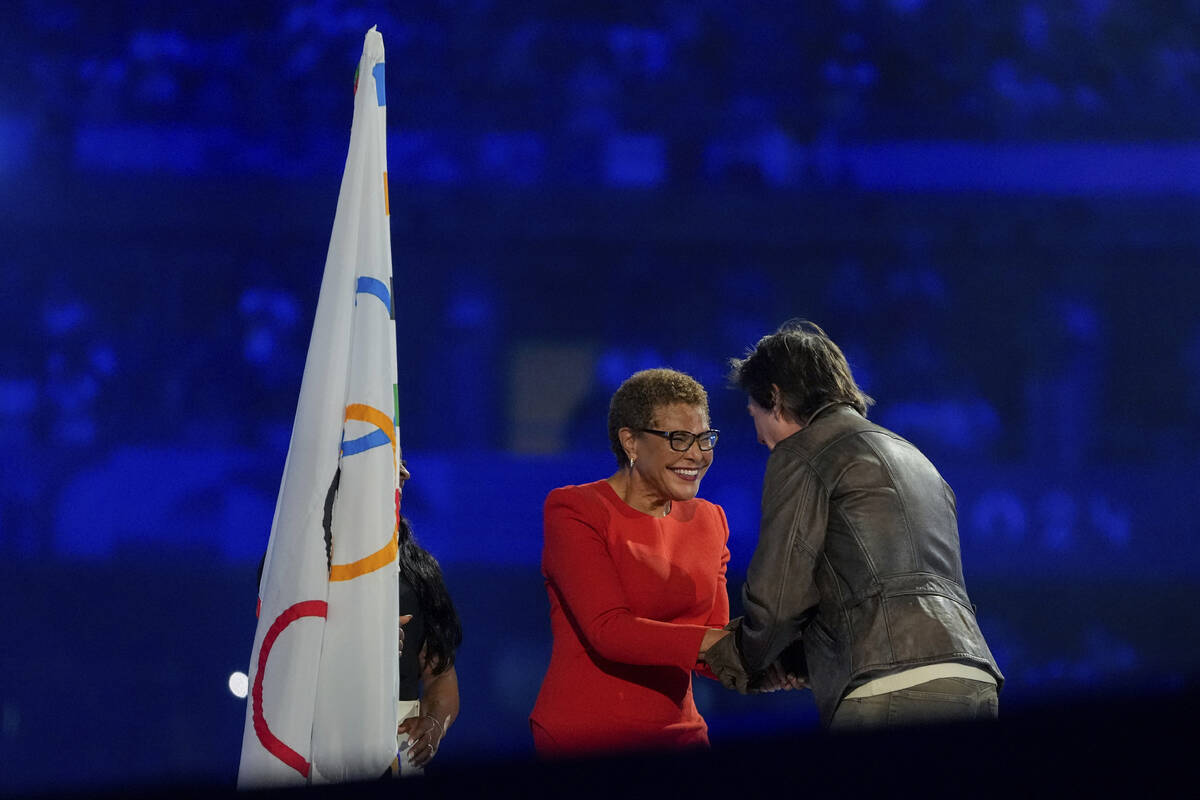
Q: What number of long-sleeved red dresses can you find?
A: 1